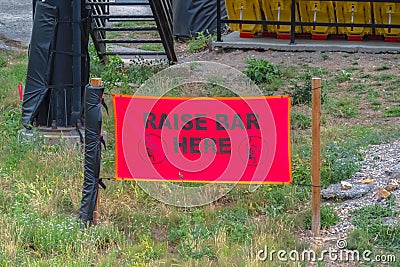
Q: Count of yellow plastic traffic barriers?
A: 5